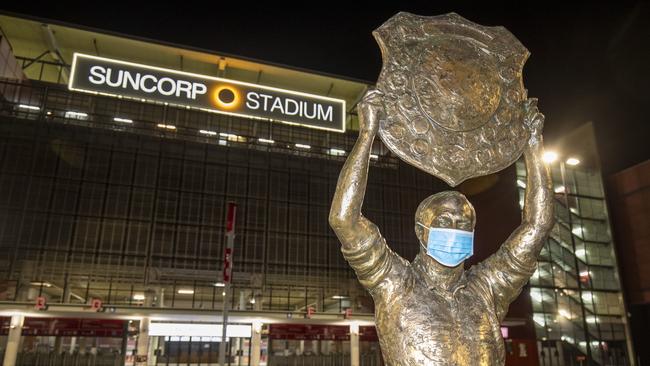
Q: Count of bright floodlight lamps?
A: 2